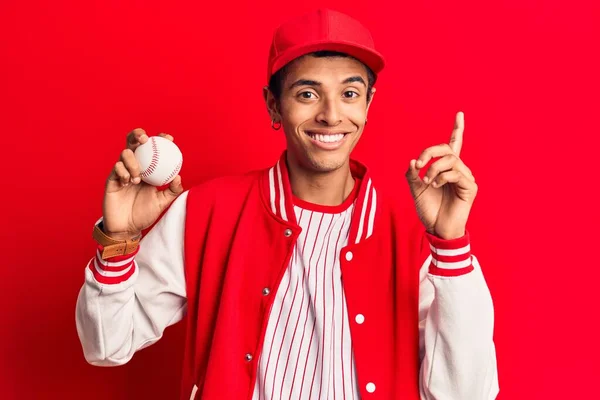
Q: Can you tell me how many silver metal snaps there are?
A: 3